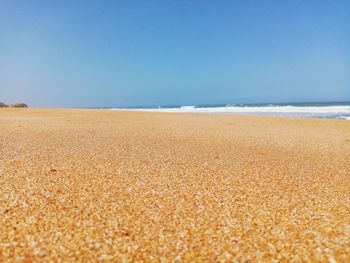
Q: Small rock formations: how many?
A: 2